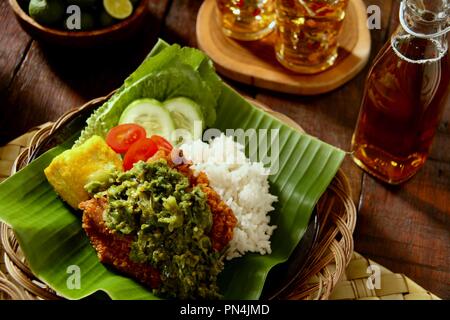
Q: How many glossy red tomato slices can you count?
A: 3